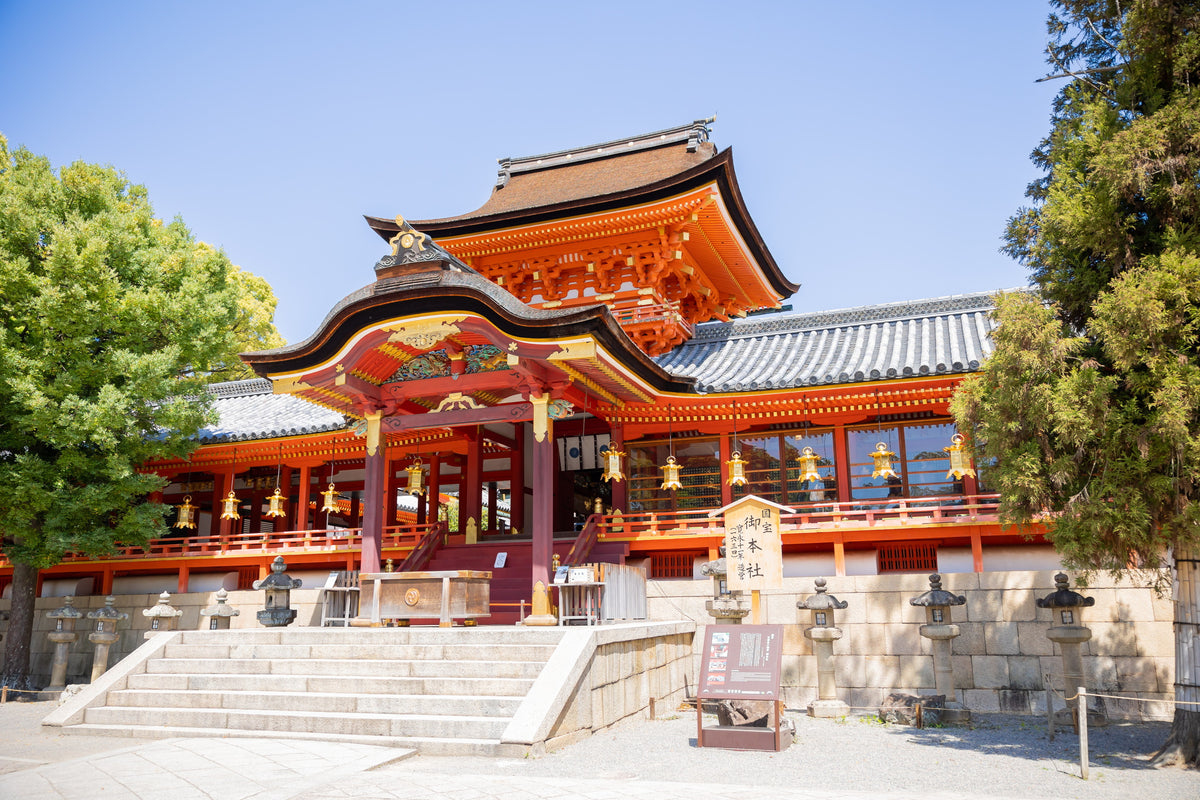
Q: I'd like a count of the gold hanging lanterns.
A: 11